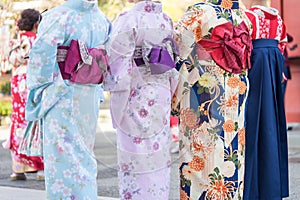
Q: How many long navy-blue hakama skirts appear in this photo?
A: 1